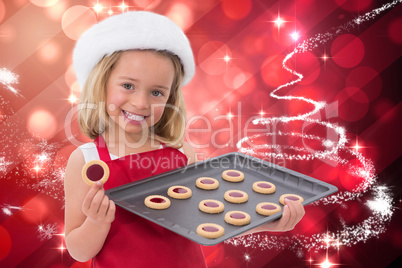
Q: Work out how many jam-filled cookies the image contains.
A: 12